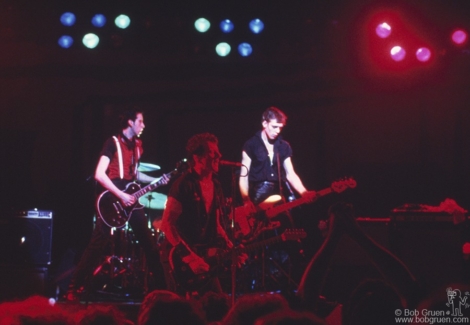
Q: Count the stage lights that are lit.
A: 14